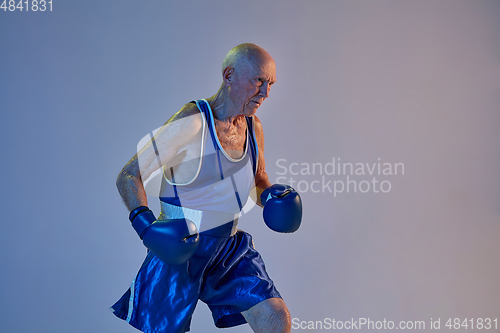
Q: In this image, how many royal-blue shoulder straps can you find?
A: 2